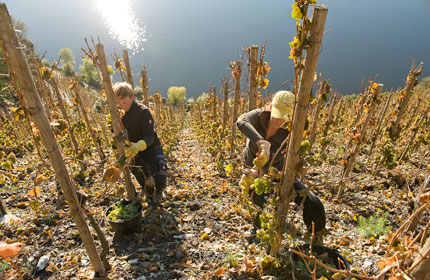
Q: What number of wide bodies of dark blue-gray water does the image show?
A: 1